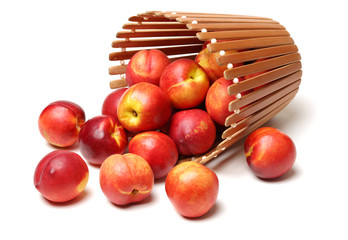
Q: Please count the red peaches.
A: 14